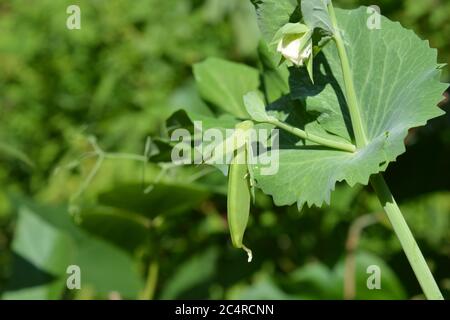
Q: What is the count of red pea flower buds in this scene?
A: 0